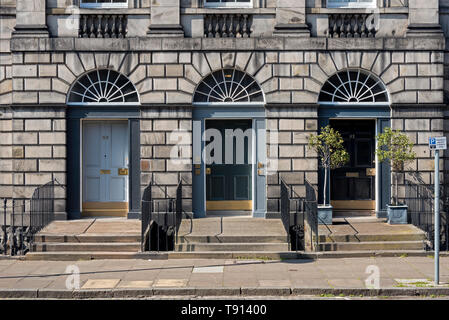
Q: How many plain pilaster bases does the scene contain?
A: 4